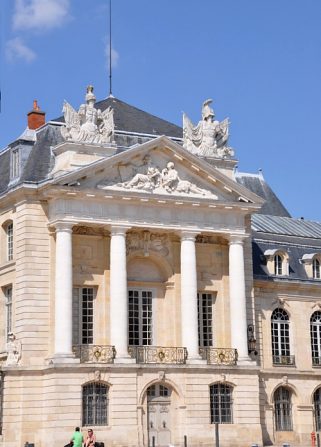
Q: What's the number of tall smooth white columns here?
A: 4